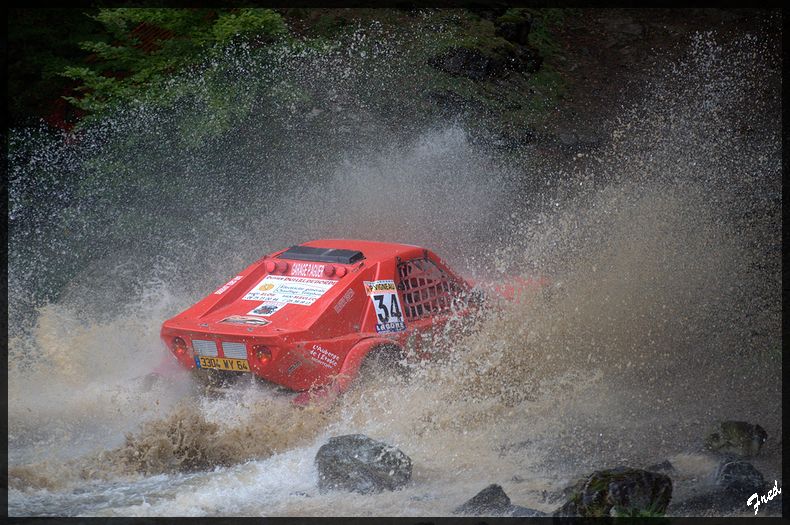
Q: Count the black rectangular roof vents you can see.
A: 1